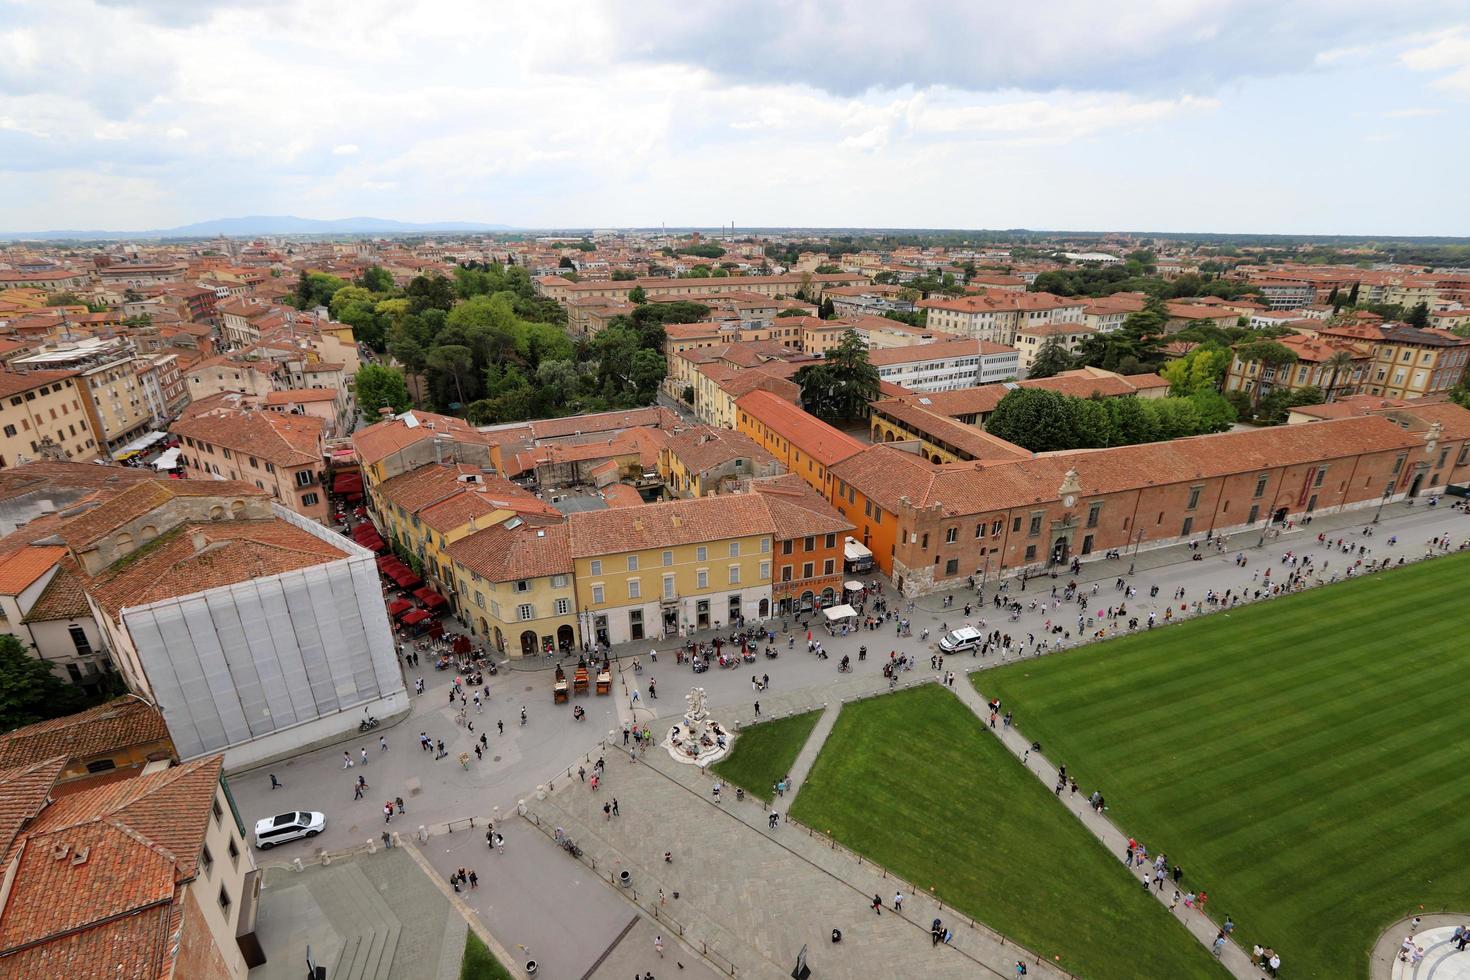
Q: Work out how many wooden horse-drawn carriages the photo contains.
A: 3